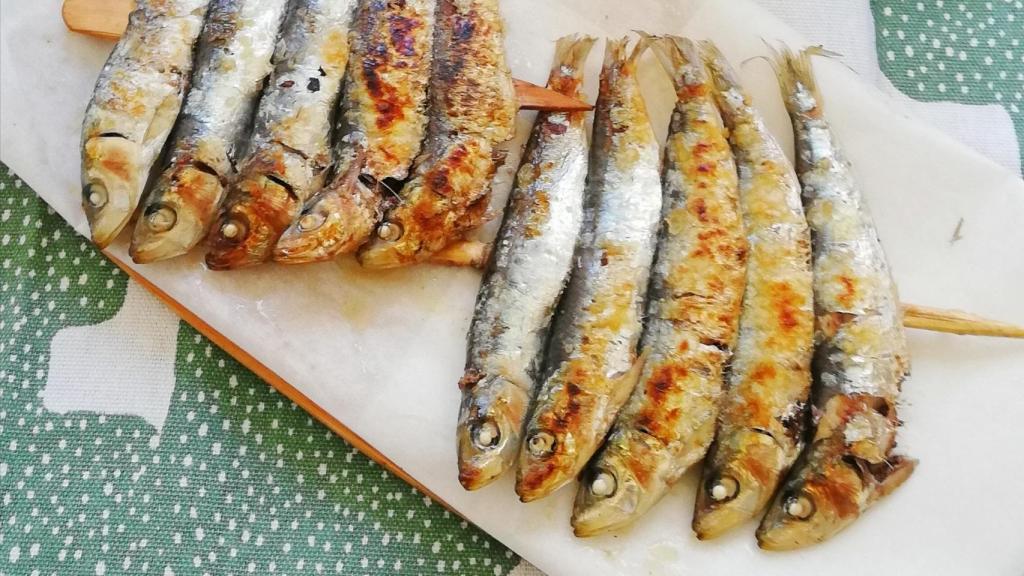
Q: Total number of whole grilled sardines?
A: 10